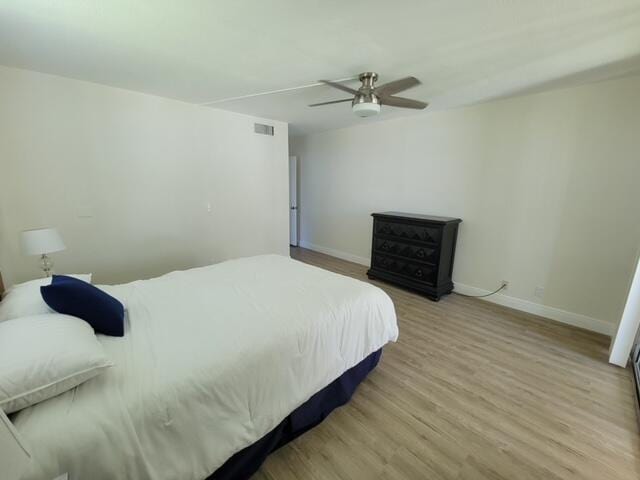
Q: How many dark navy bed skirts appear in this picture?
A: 1